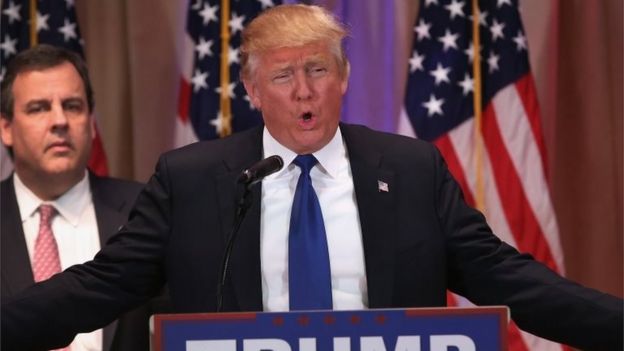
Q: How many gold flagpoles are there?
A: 3